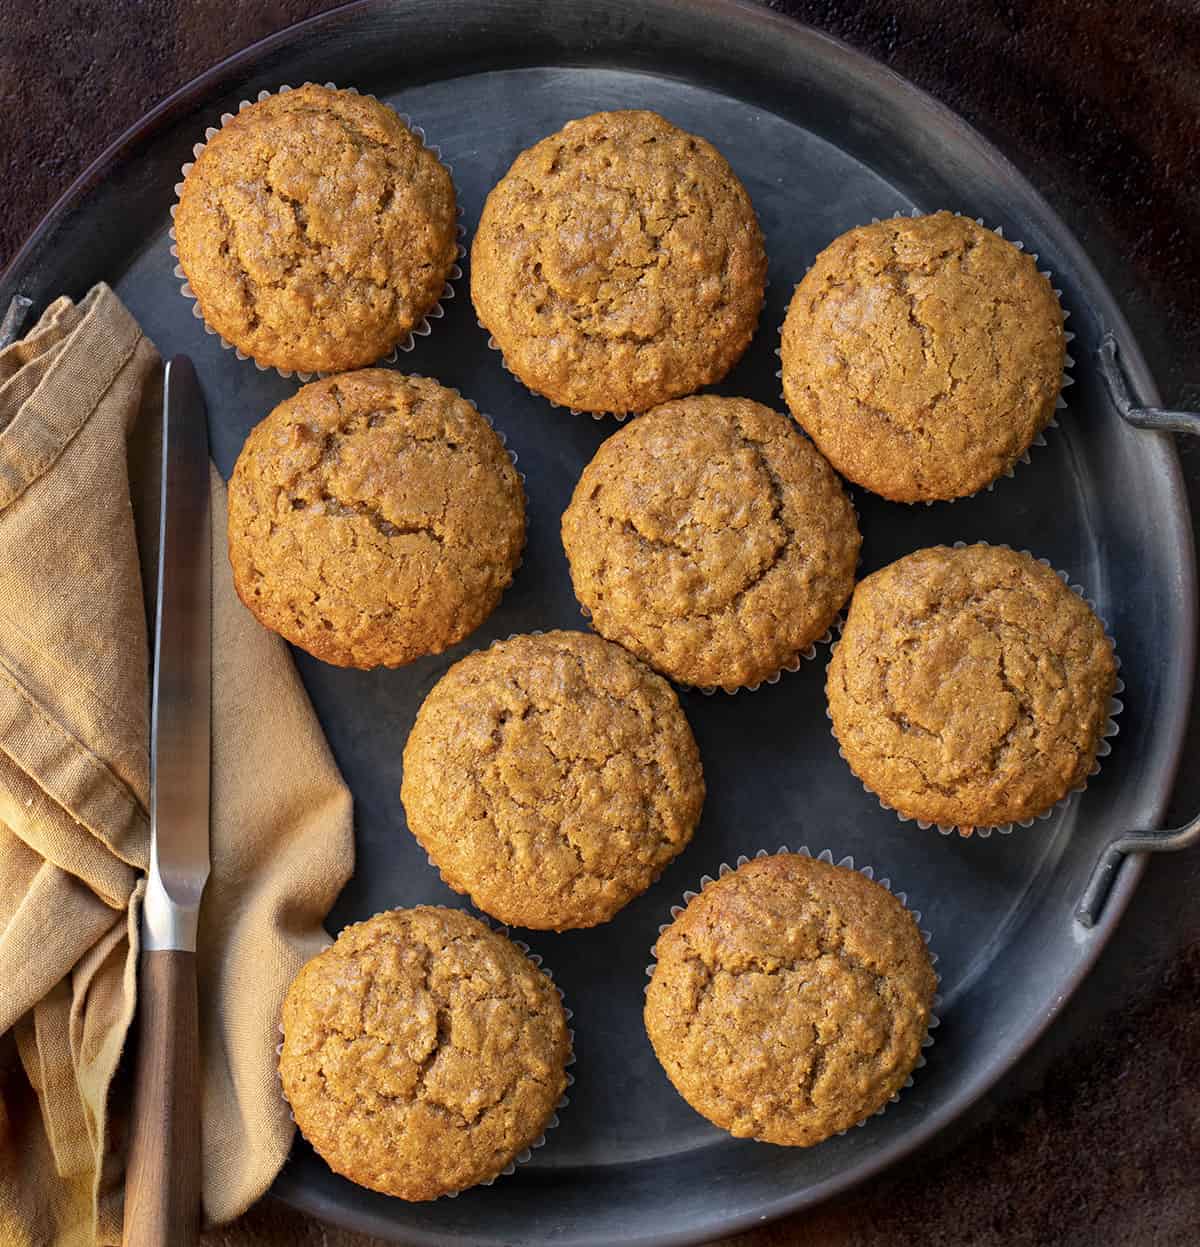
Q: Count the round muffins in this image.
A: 9